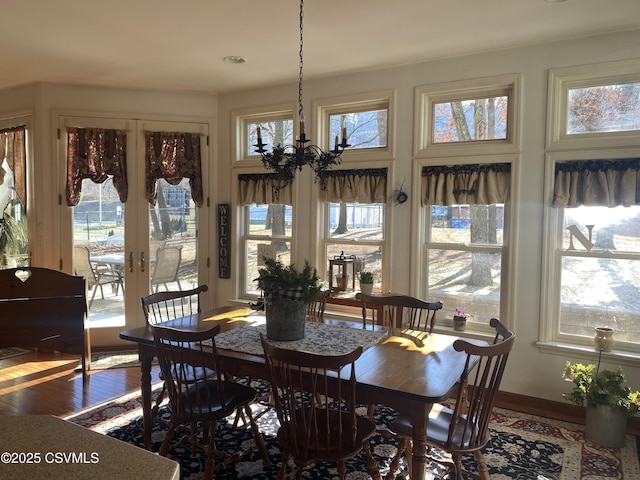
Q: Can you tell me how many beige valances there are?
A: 4